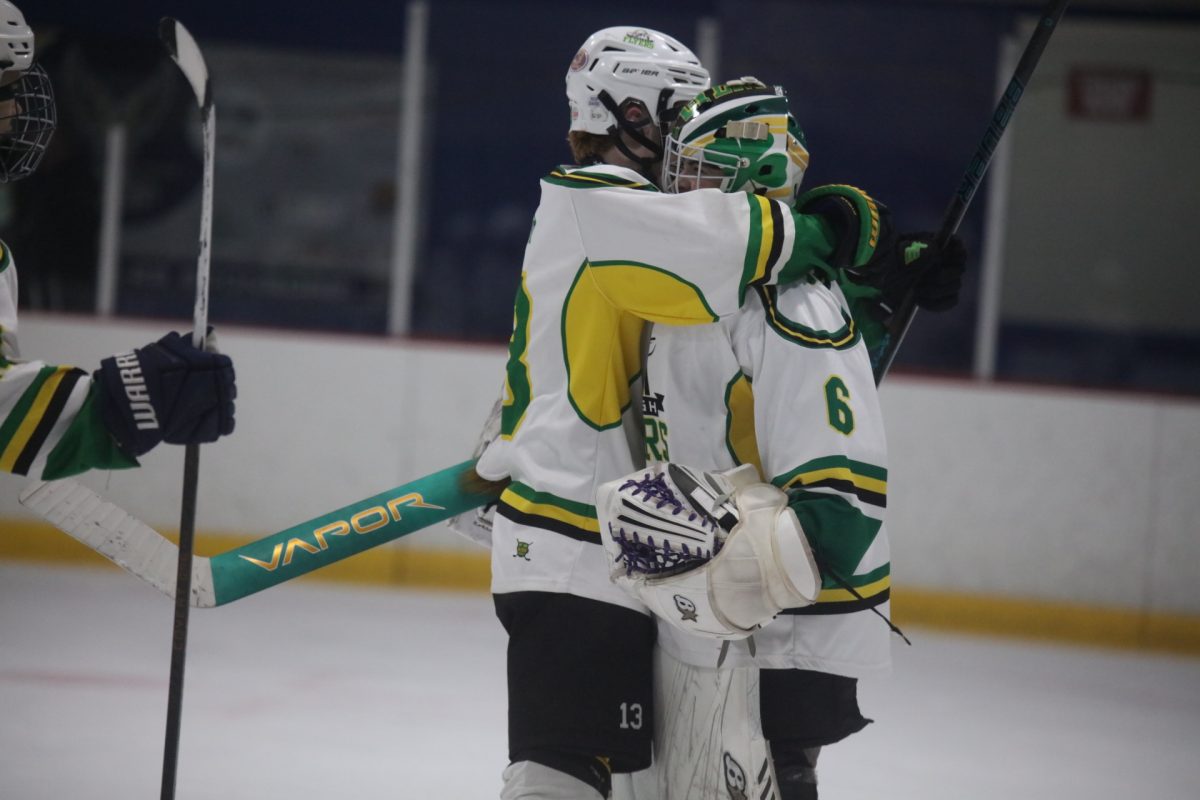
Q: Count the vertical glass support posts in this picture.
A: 4